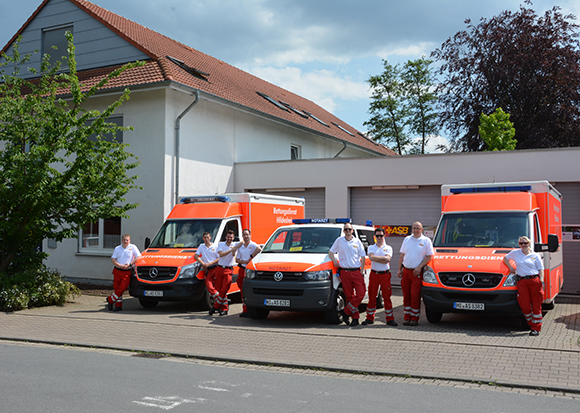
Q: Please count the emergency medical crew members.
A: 8